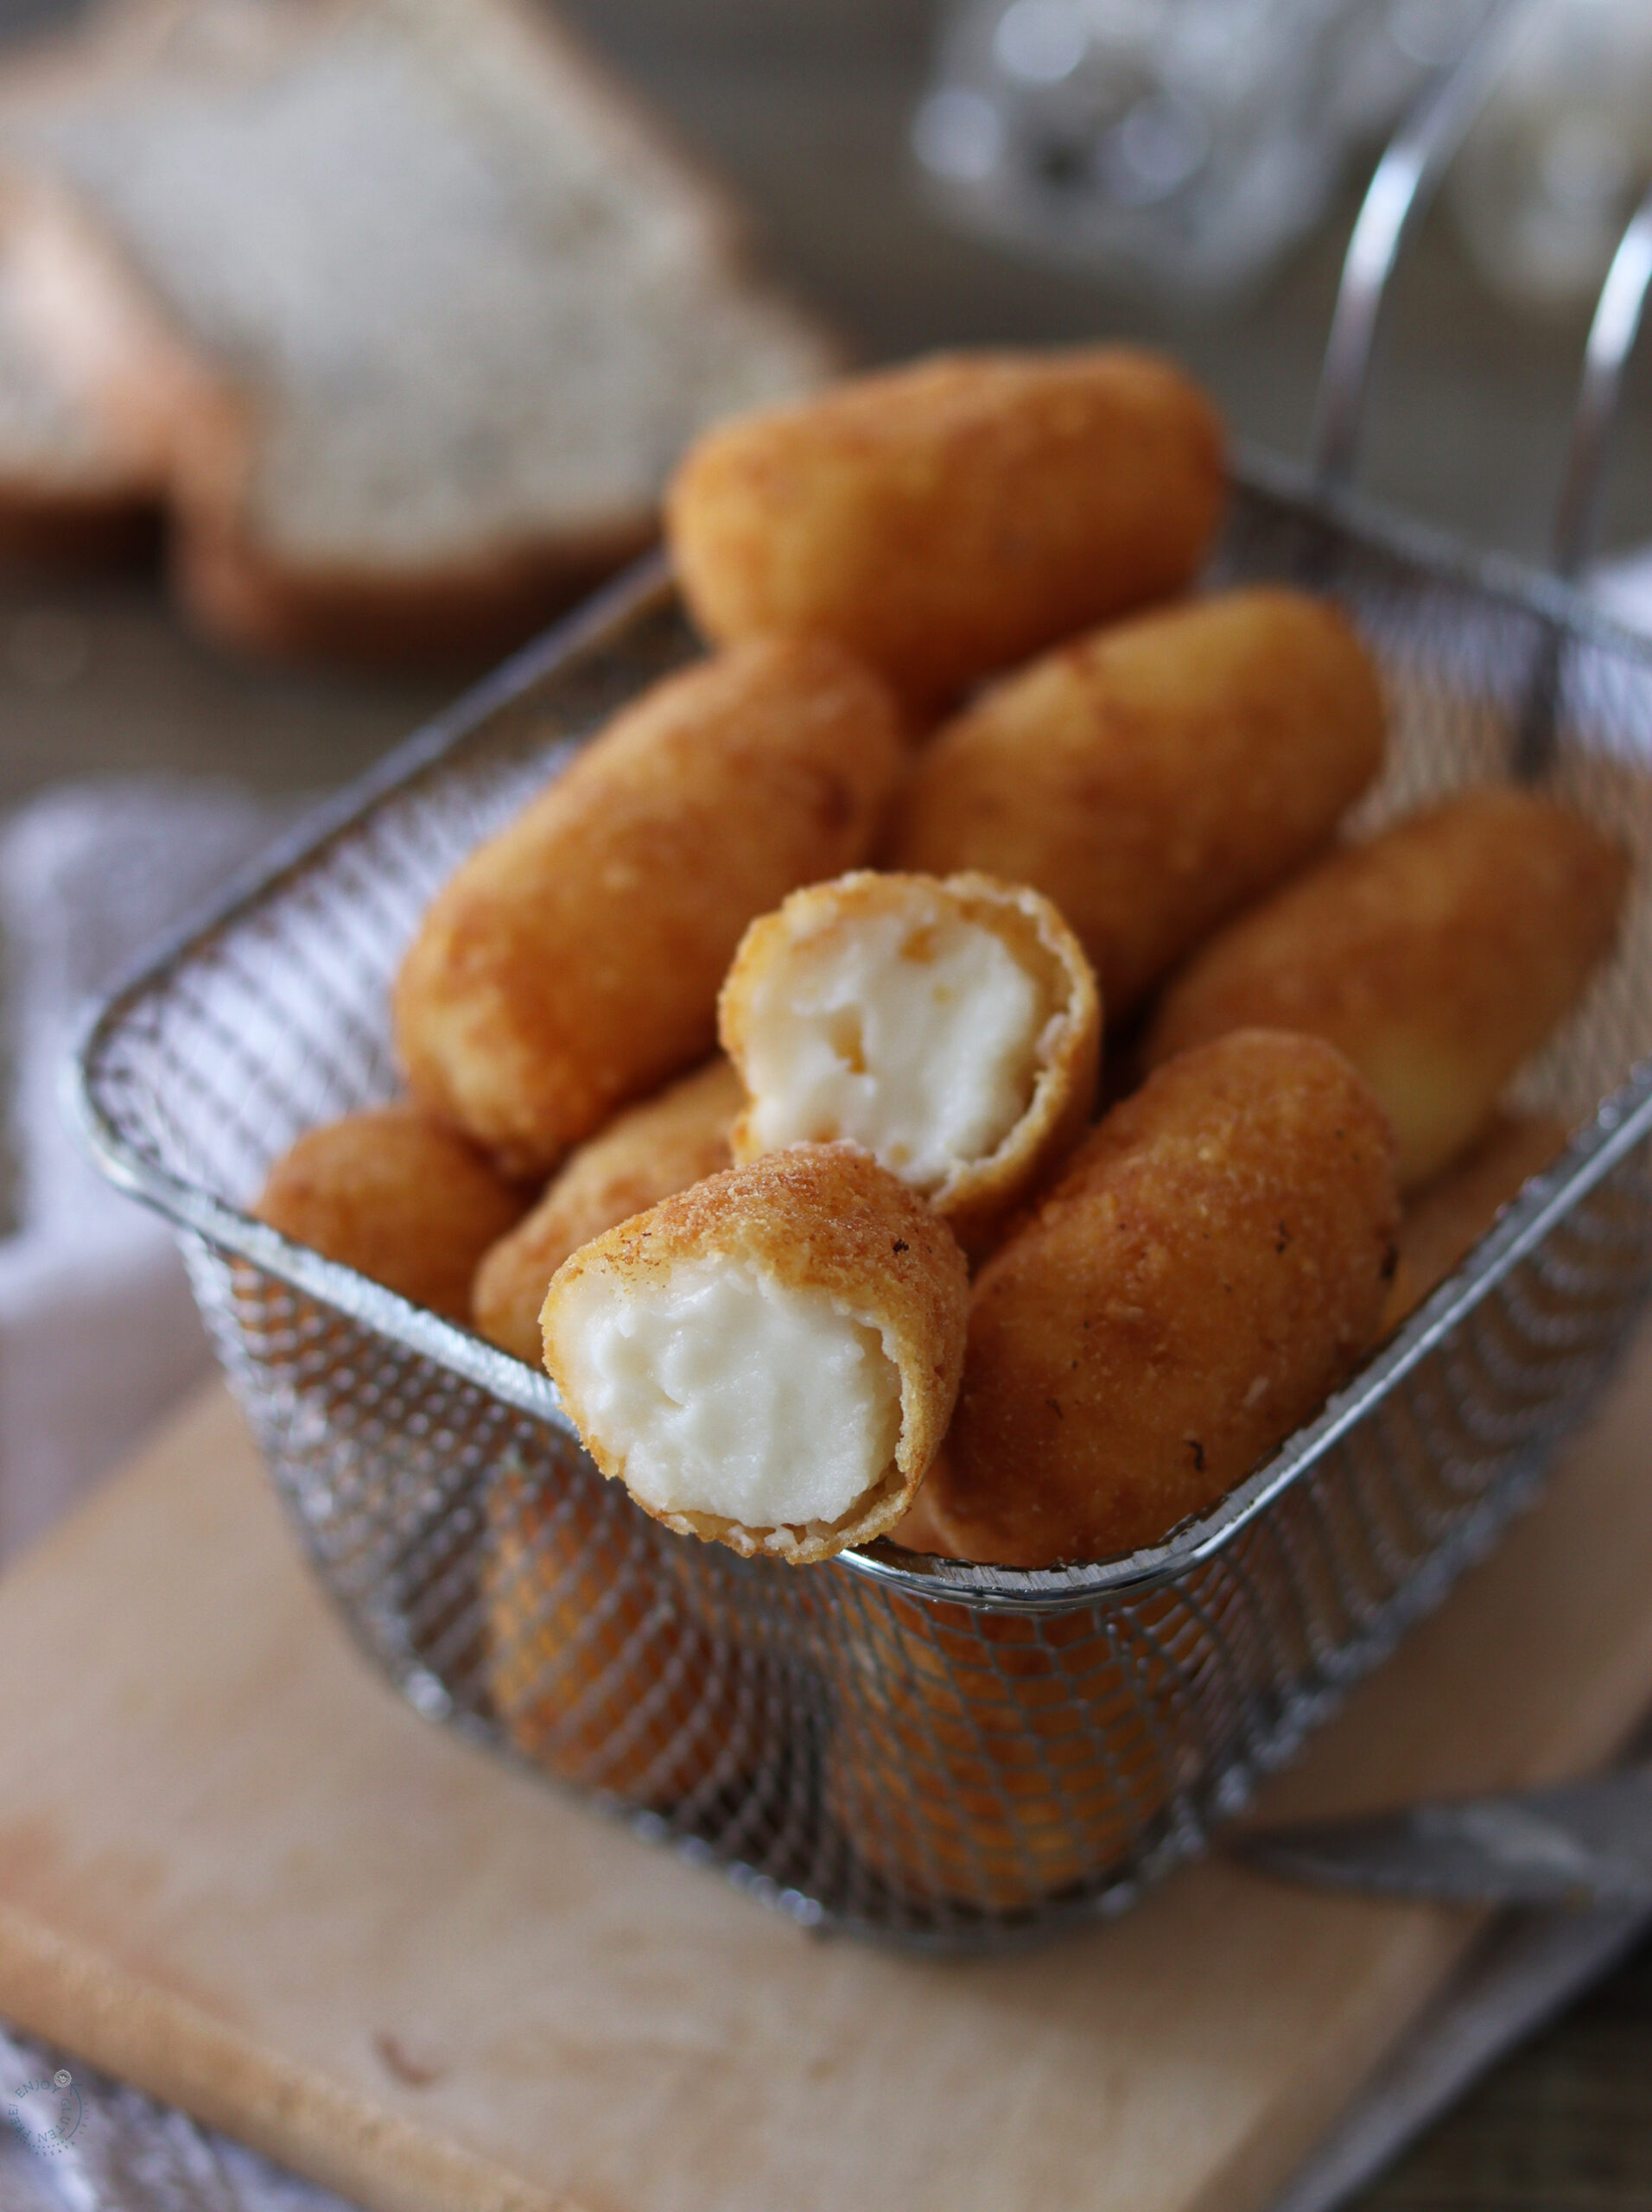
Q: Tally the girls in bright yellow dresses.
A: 0